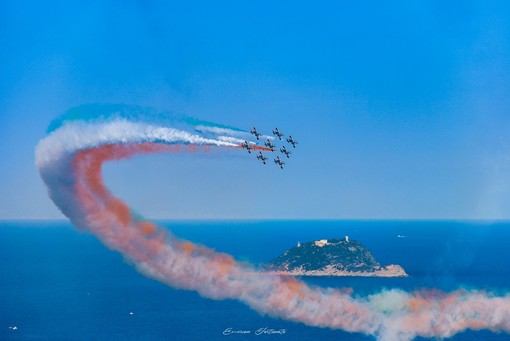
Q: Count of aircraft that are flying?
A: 8